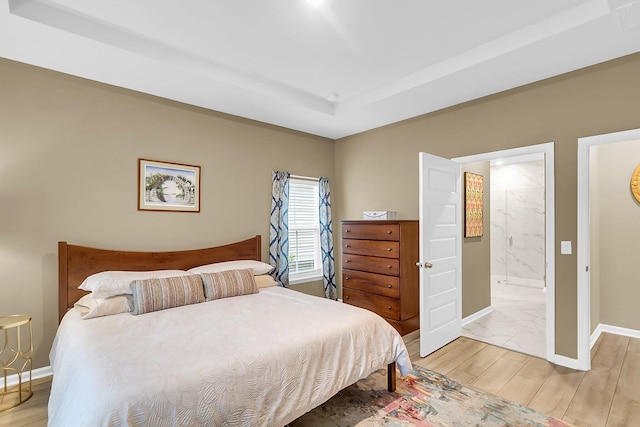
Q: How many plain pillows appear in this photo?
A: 4